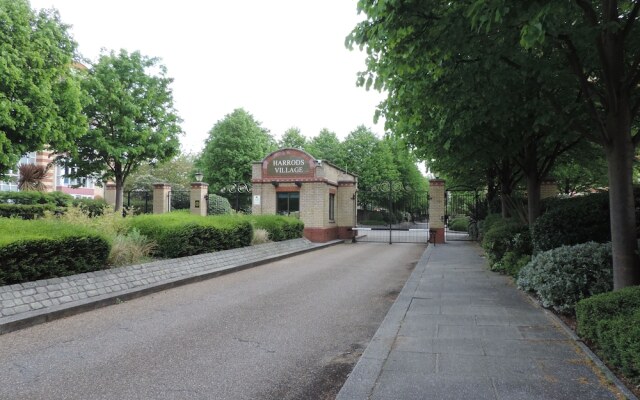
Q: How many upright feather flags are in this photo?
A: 0